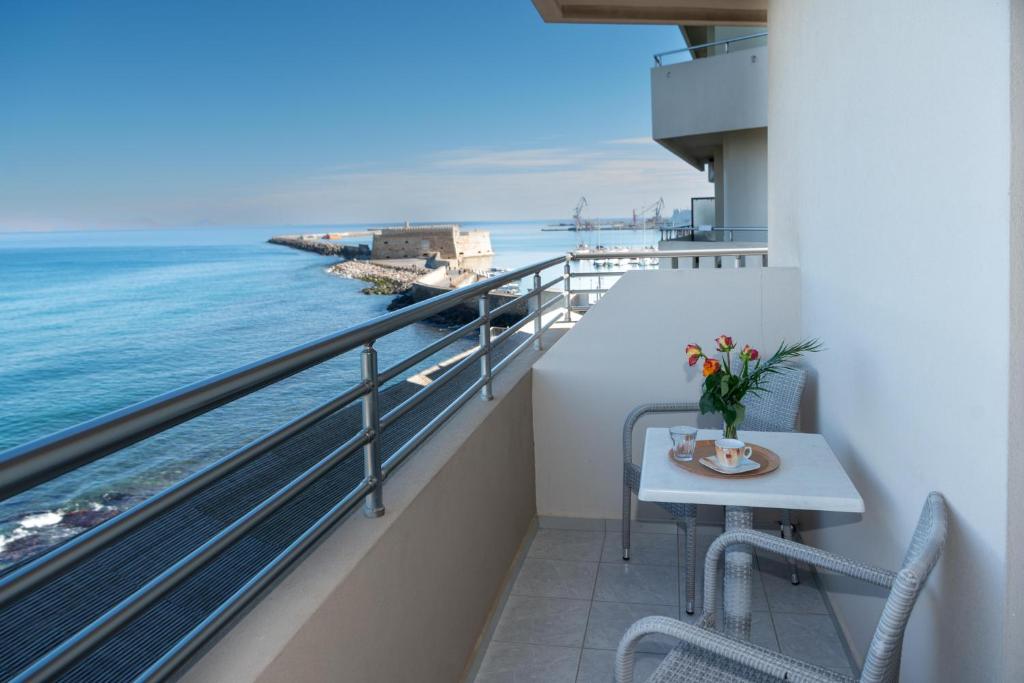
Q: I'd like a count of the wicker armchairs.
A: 2